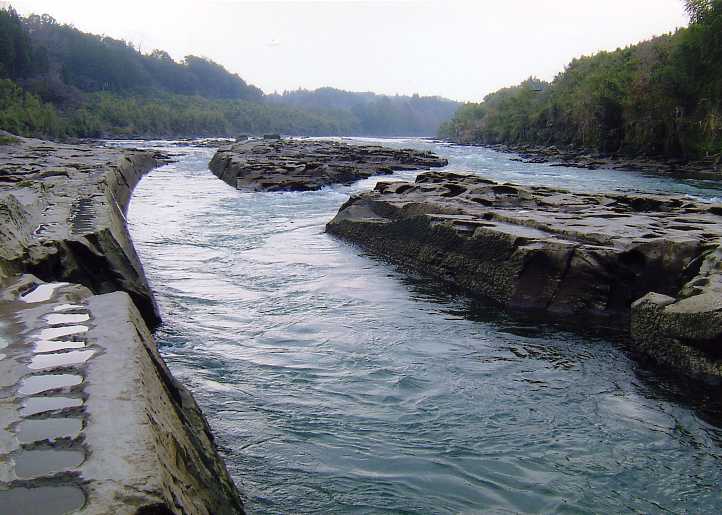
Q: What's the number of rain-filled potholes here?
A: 11